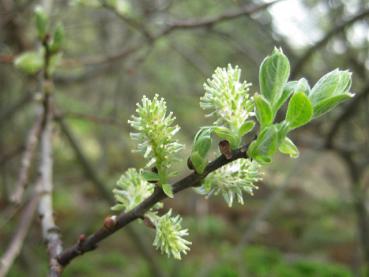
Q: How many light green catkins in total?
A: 5